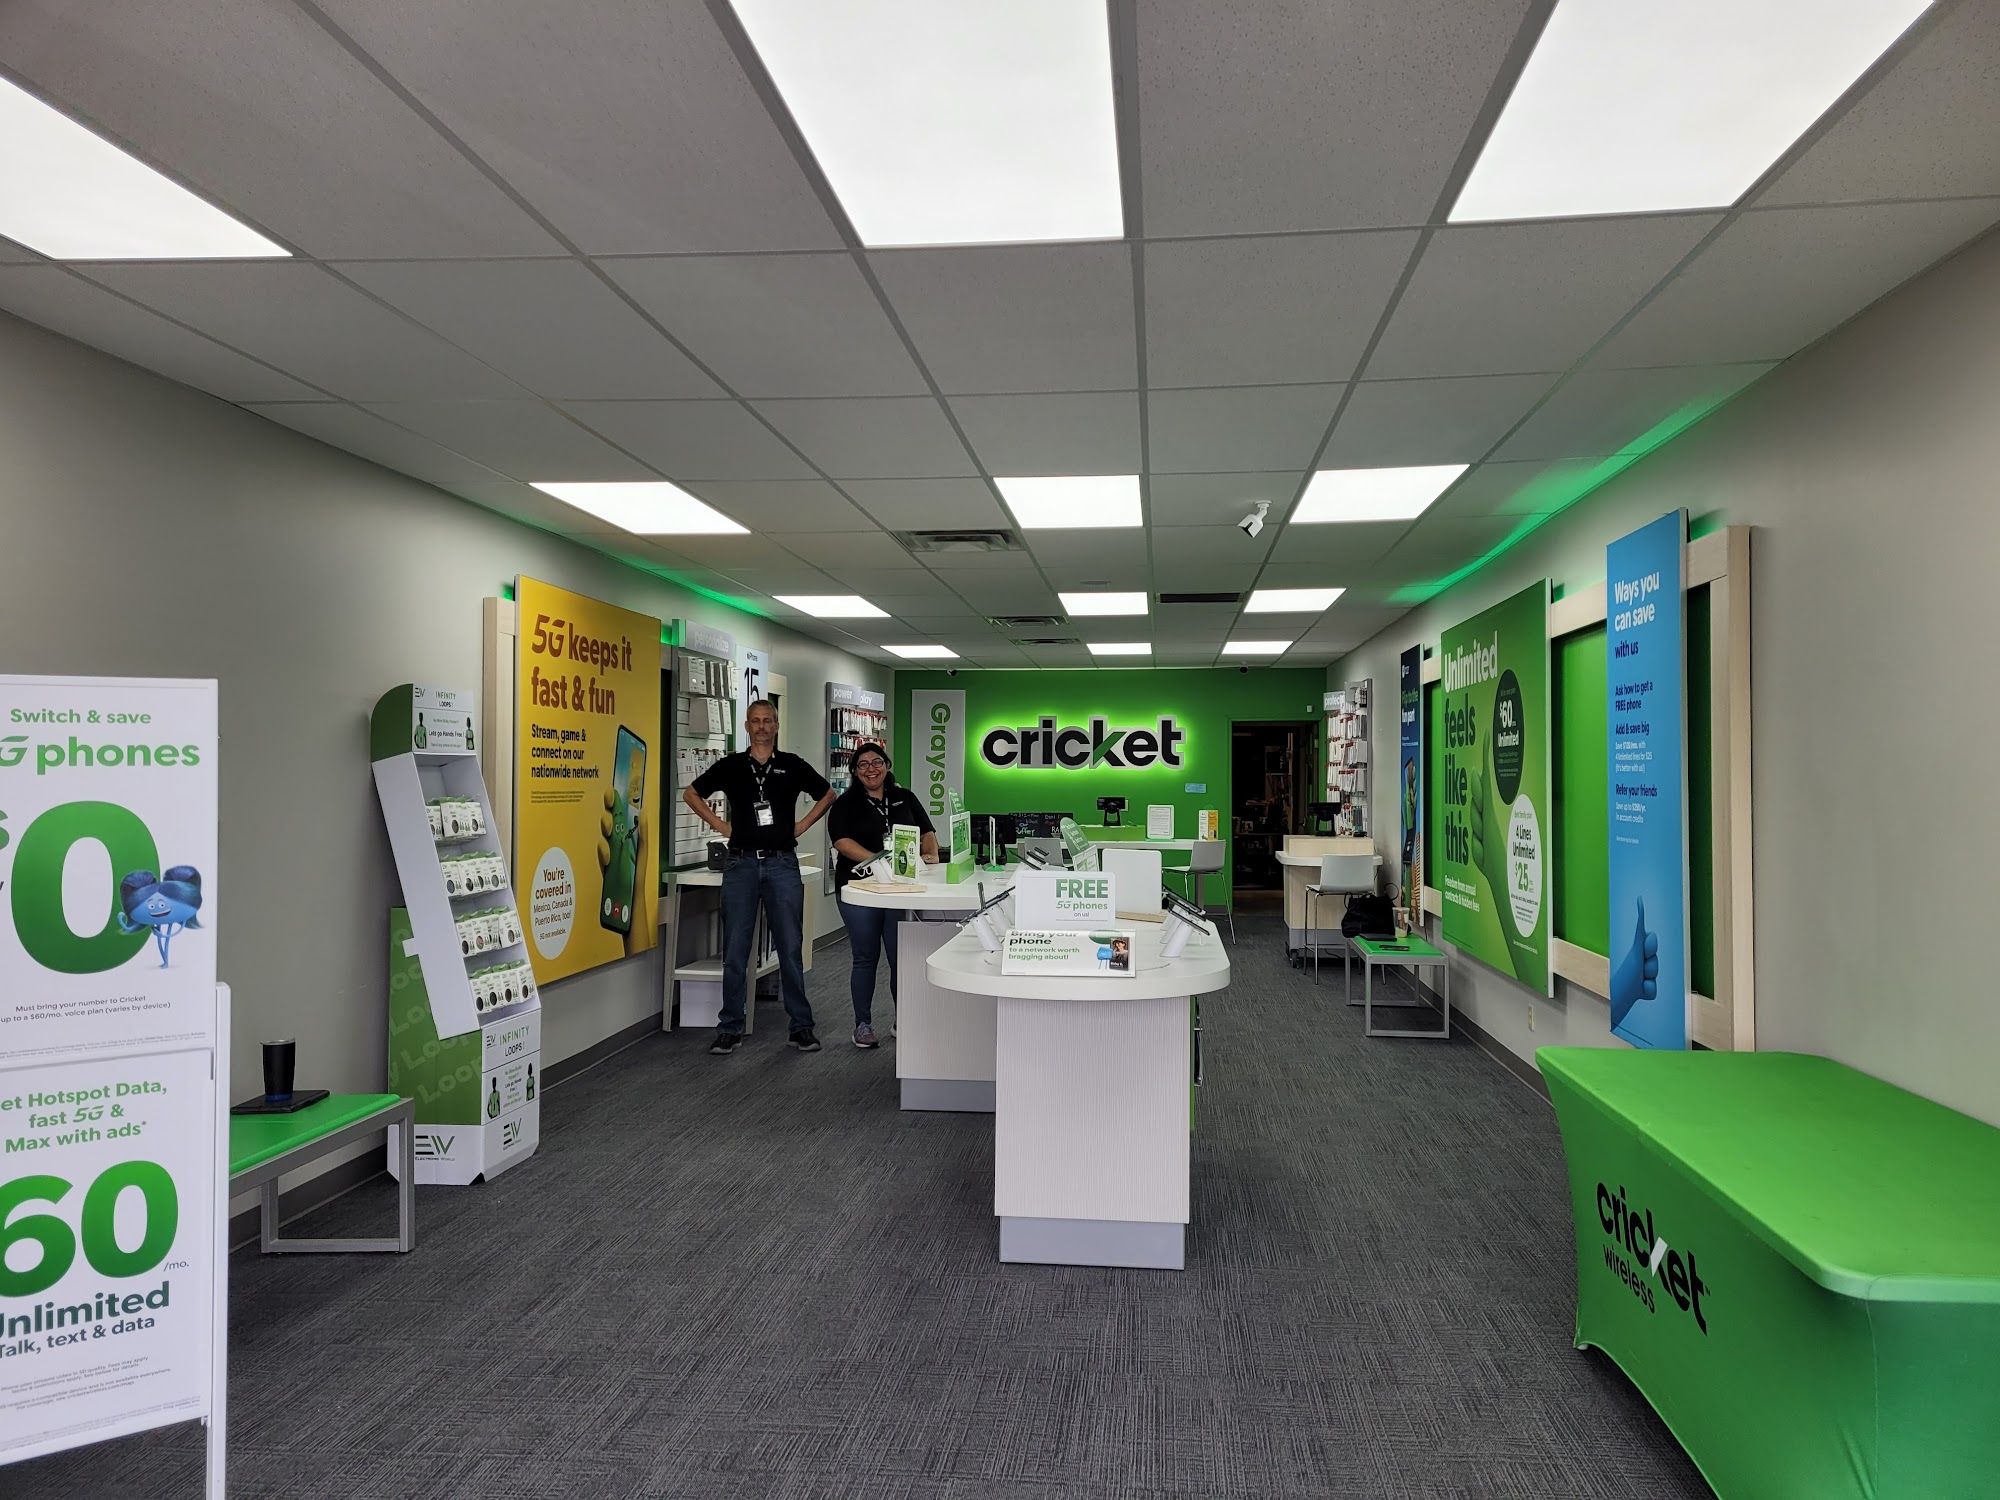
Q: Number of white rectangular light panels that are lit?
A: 12